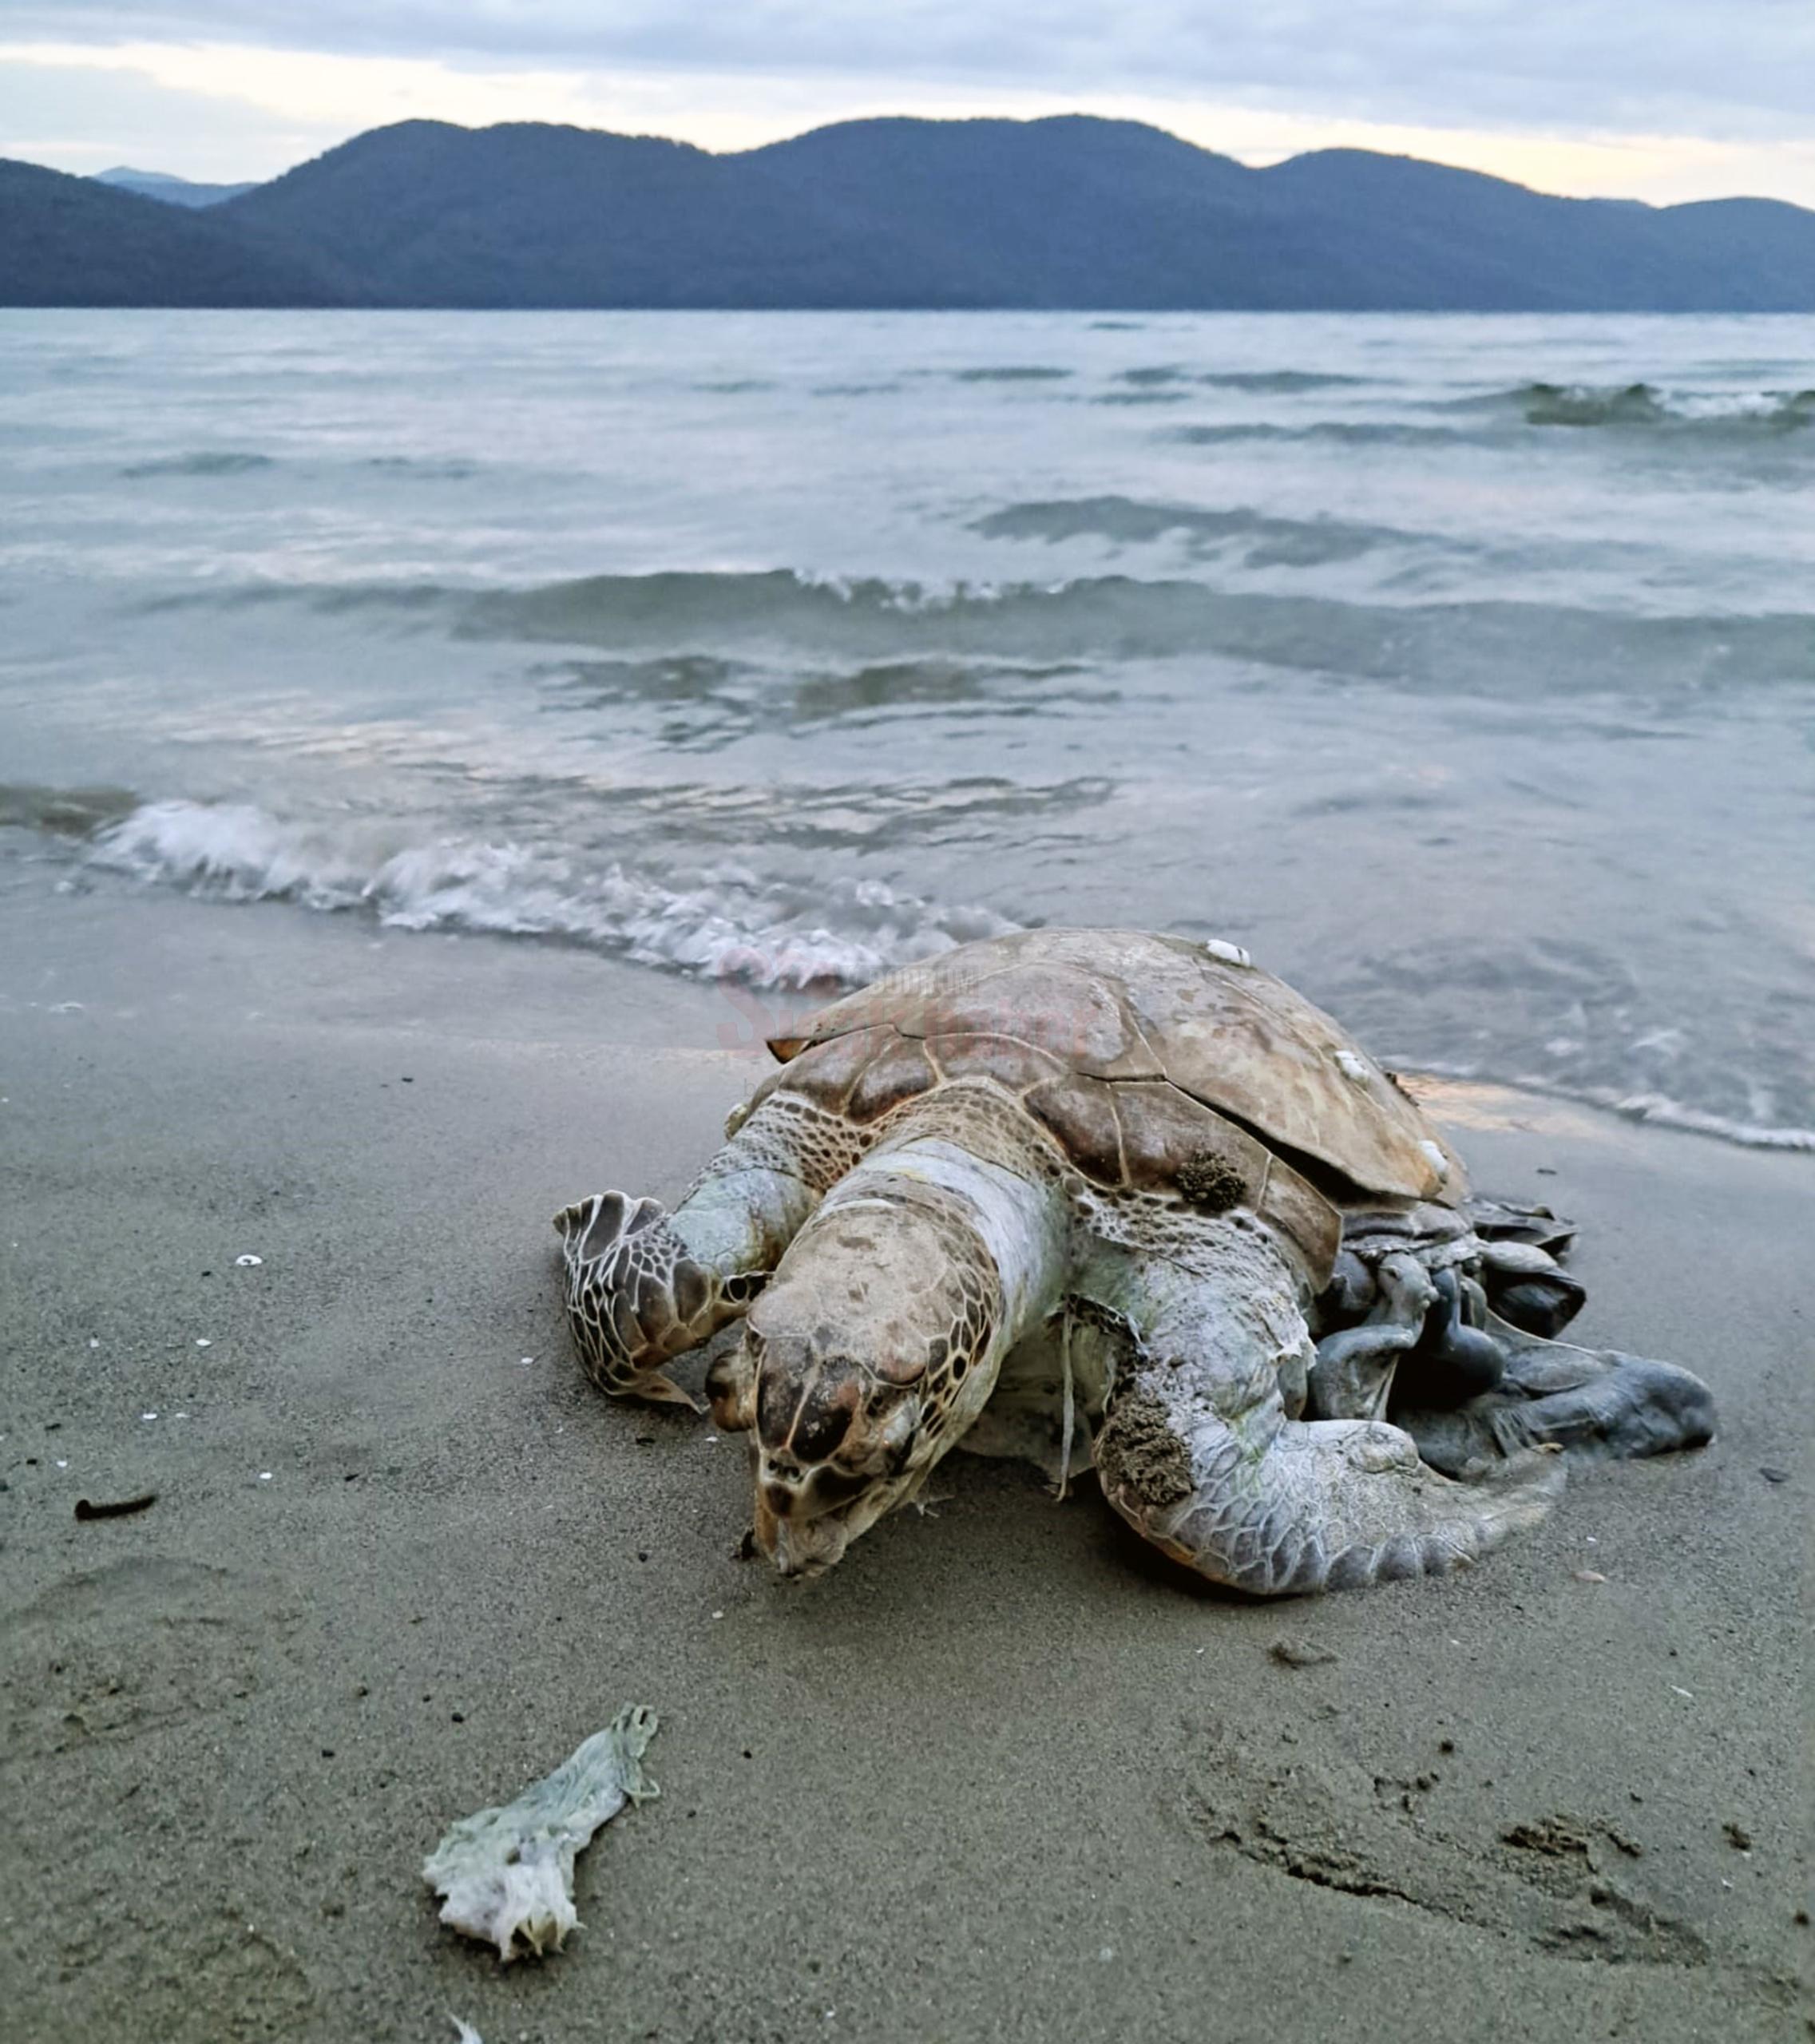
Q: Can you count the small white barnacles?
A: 3